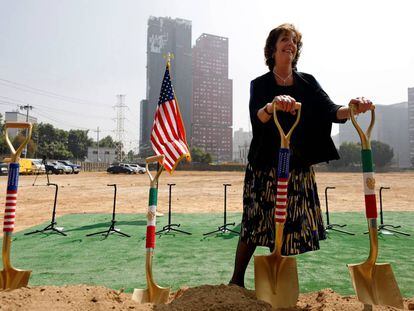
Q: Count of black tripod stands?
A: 6